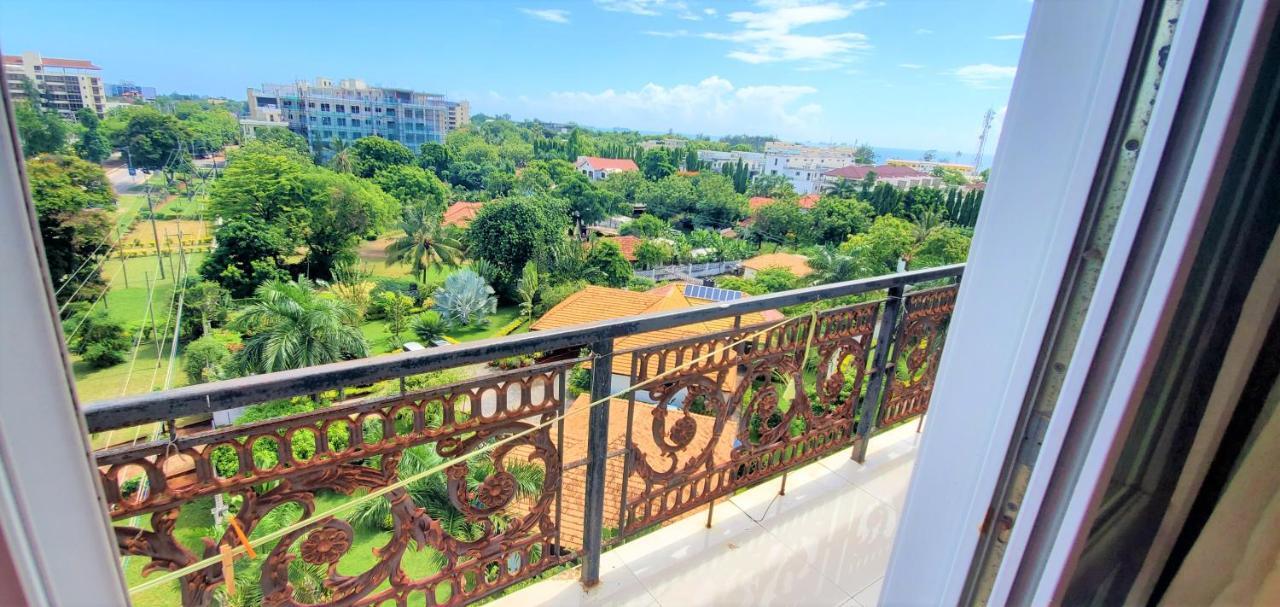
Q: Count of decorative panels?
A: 3